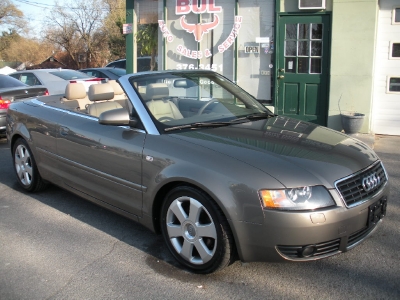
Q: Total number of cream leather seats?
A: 4